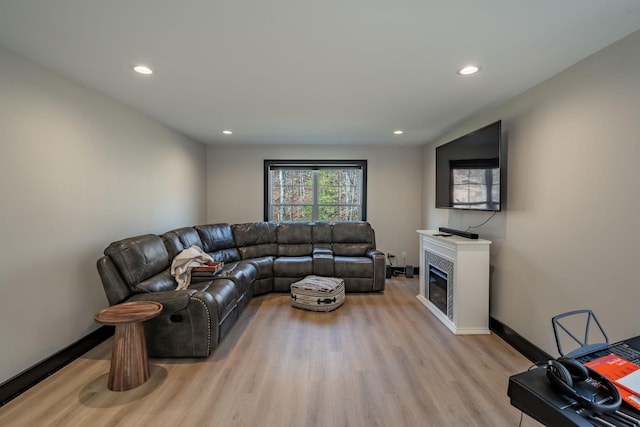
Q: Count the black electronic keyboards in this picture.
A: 1